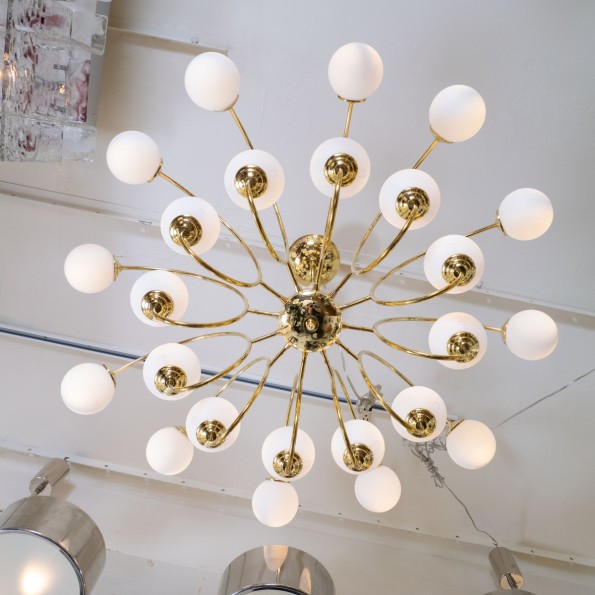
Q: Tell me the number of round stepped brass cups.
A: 12